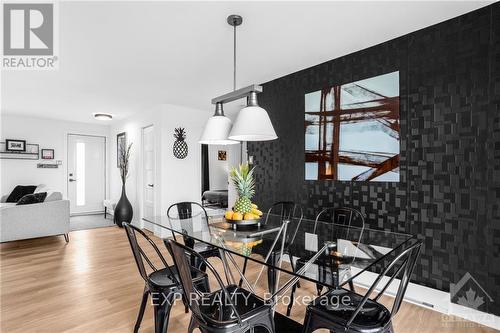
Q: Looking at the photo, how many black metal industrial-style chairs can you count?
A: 6